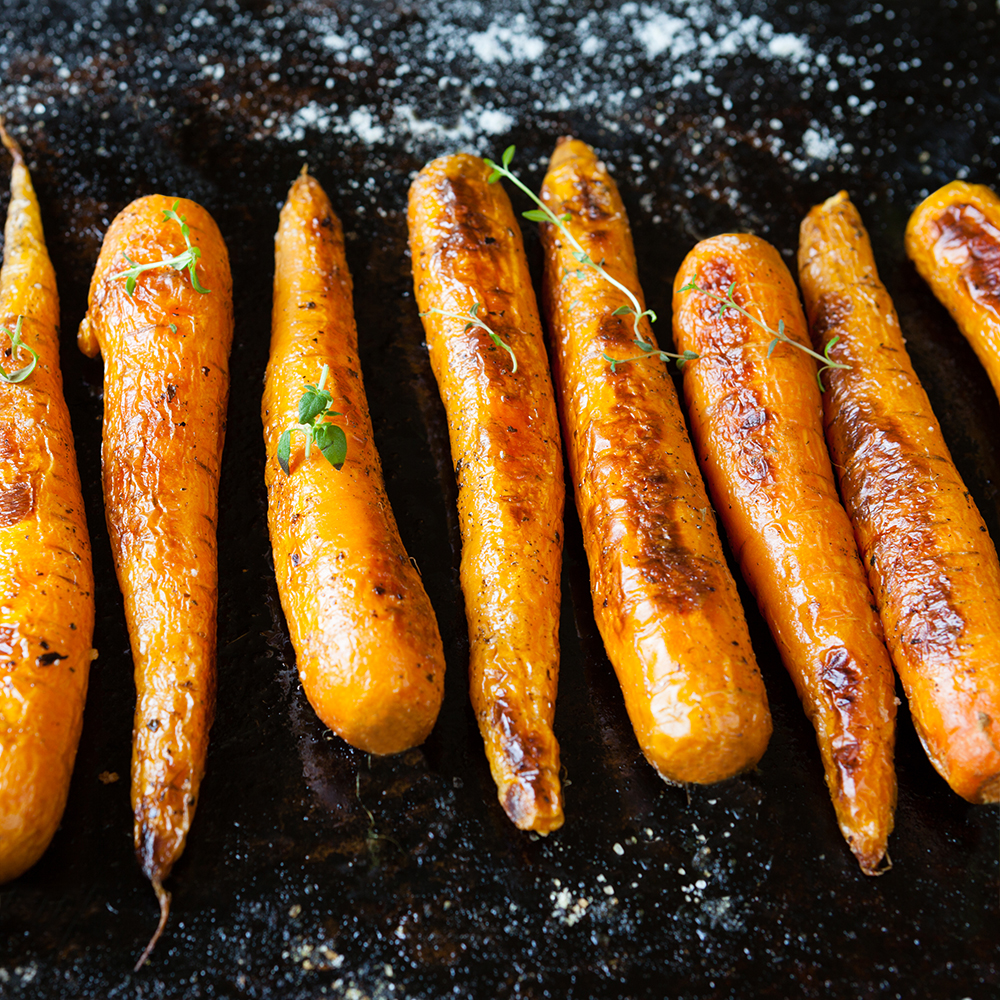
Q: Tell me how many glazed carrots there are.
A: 8